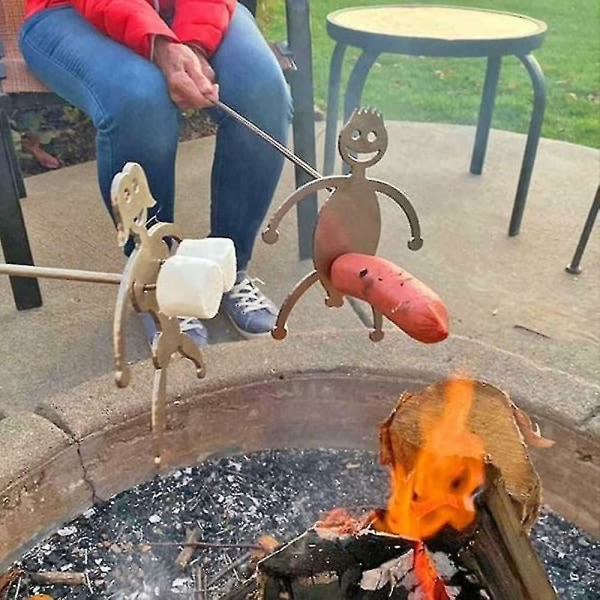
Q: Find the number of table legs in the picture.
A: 4